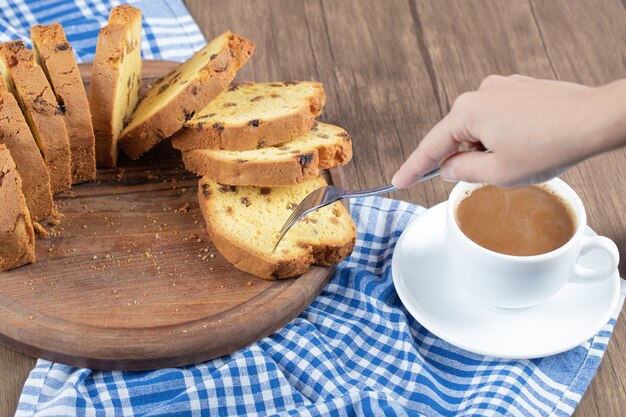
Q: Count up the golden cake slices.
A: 9